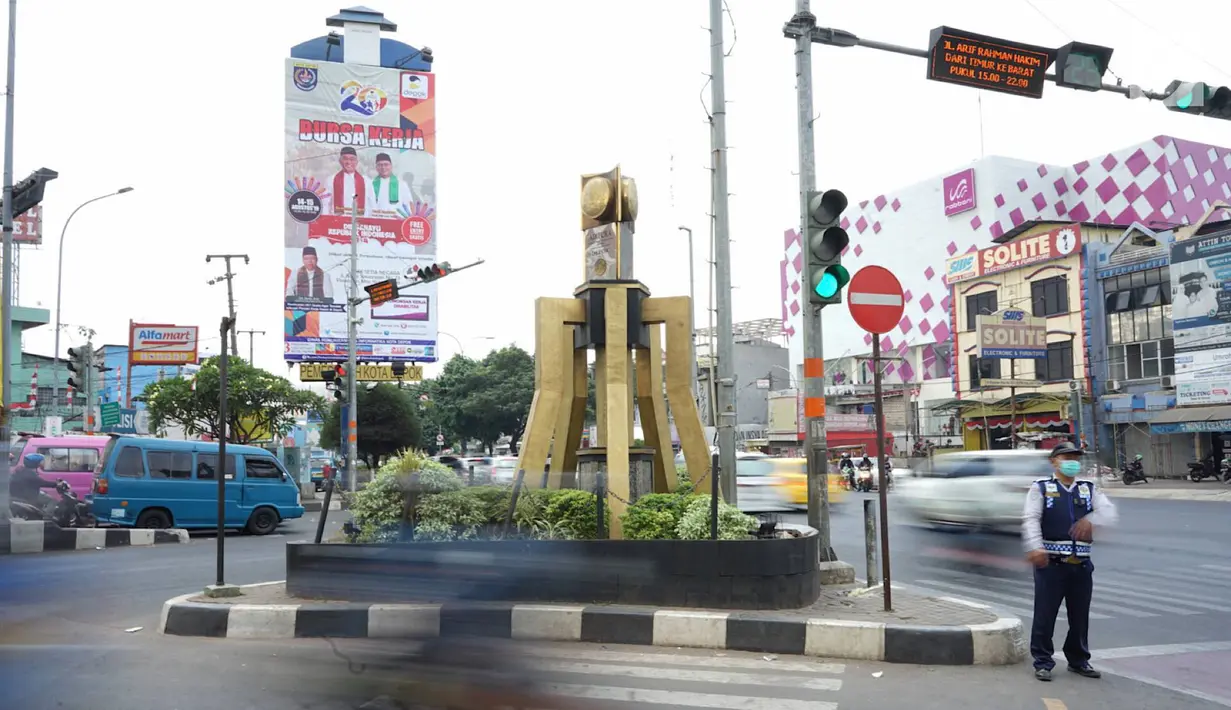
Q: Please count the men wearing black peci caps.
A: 3